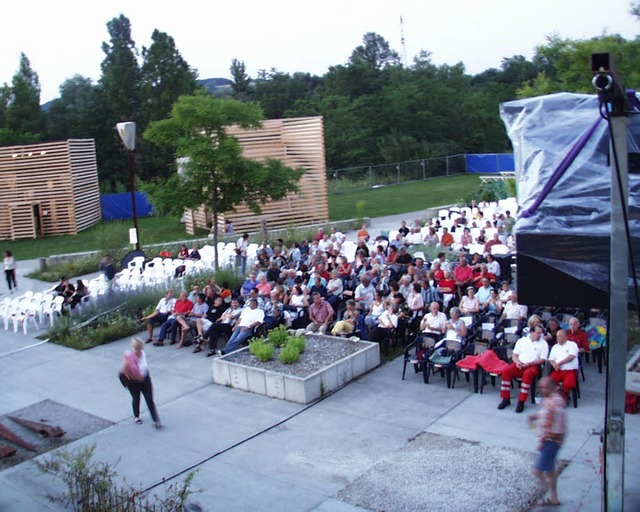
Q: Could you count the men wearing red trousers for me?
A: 2